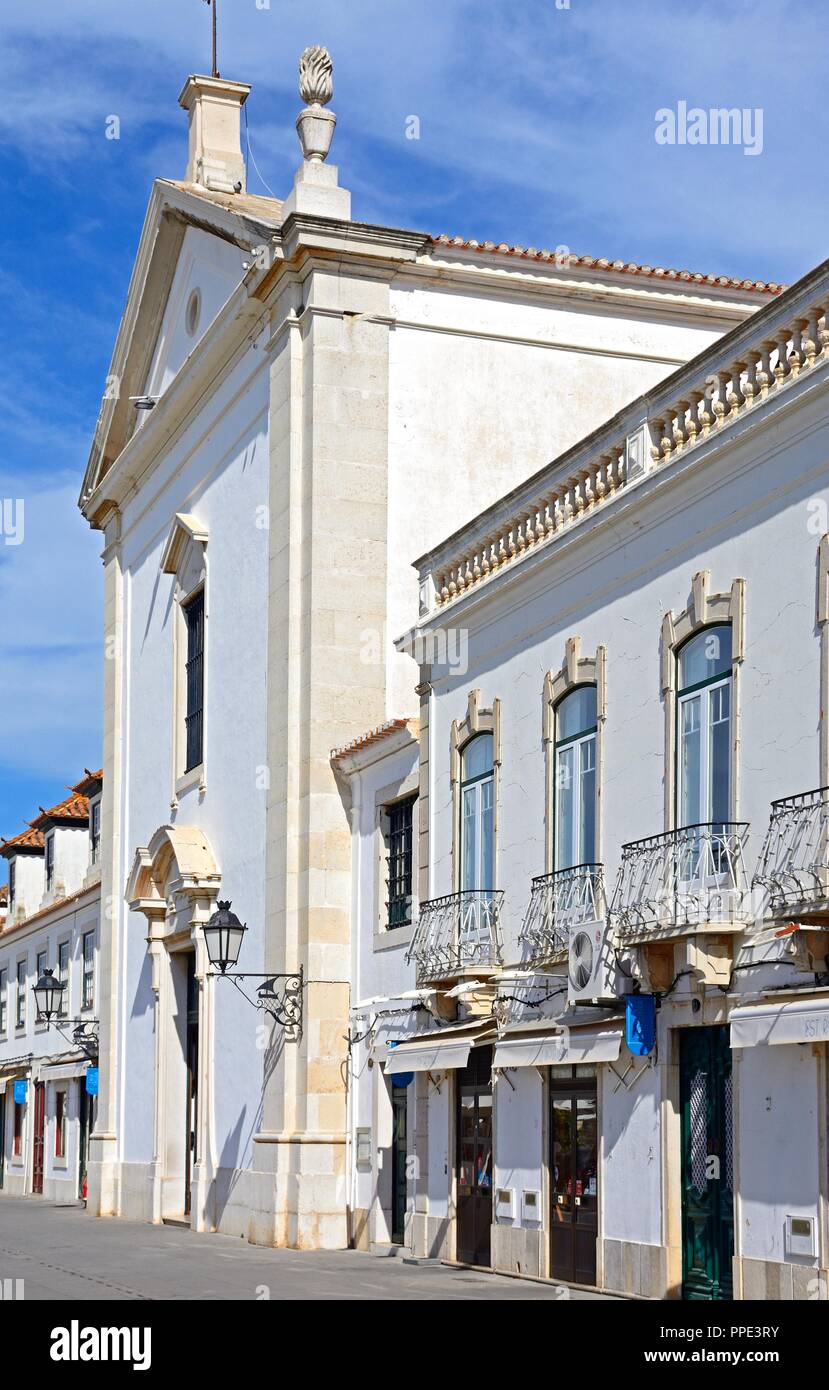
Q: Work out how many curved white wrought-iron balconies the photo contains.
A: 4